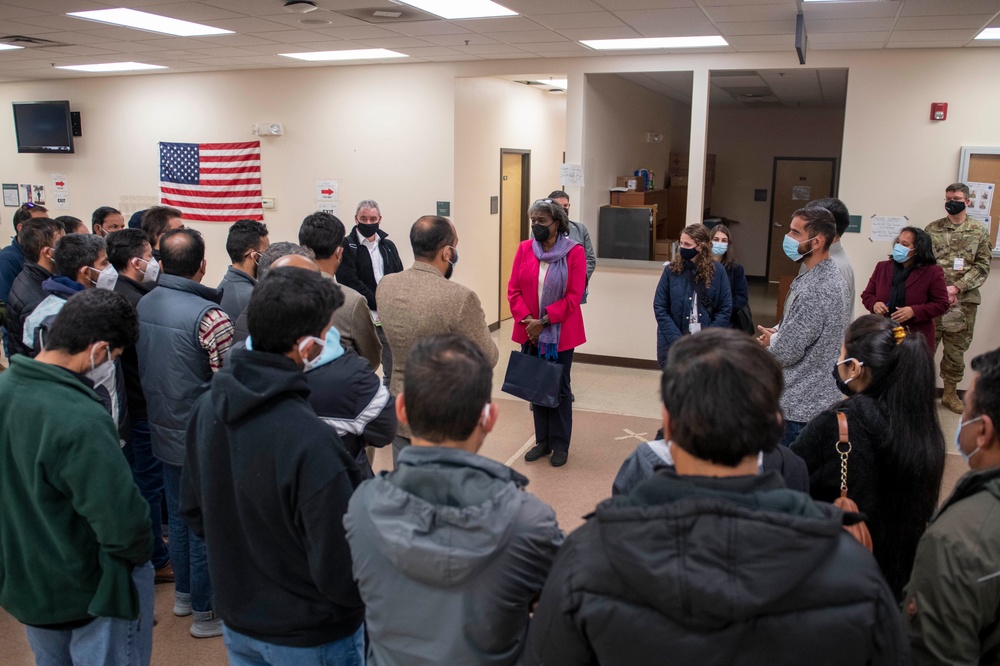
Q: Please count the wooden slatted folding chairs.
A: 0